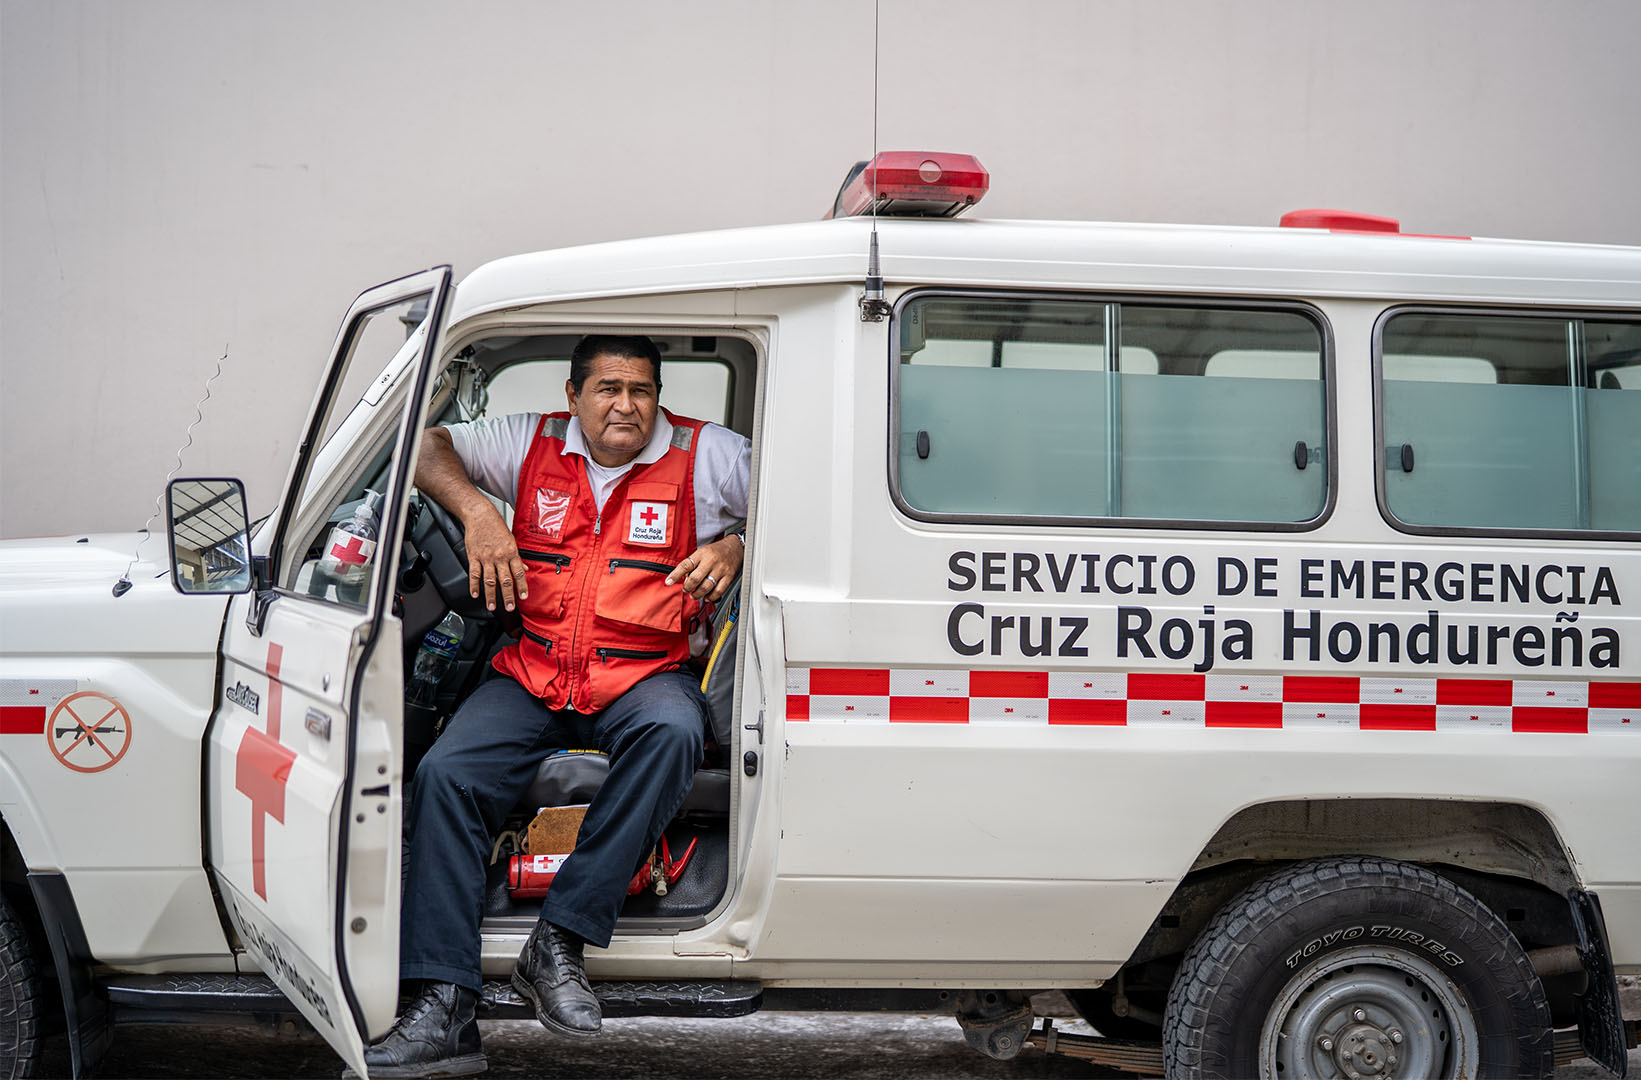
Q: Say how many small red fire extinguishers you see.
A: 1